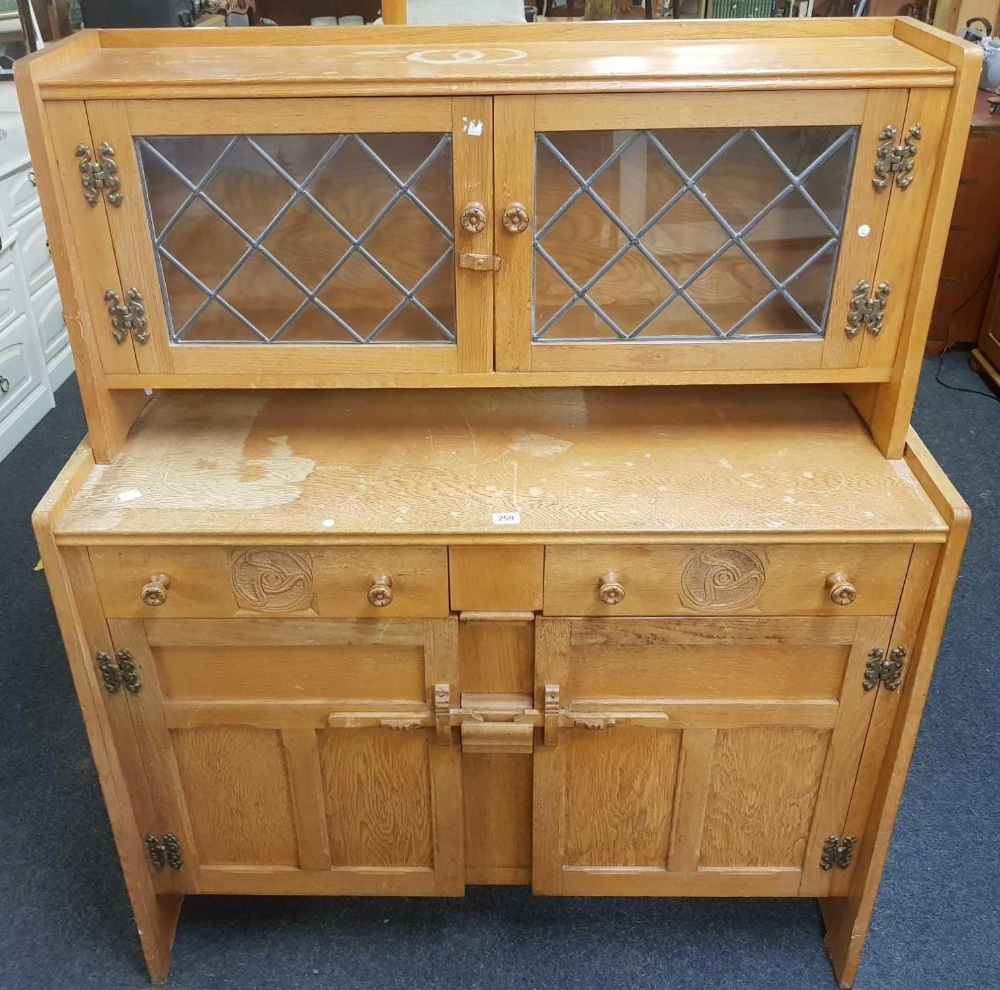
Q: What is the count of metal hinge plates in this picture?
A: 8